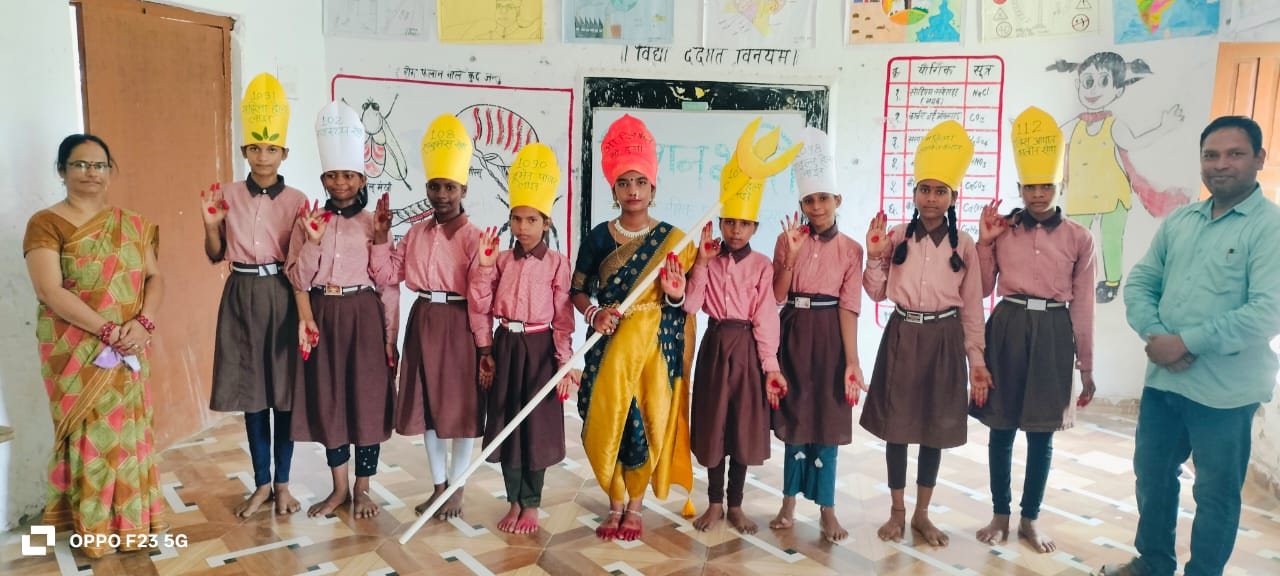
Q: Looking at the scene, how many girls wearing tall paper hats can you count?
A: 9